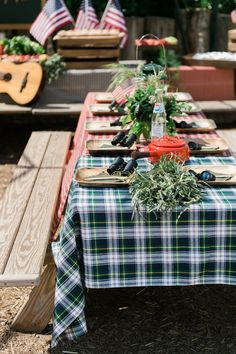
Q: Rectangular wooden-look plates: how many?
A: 10